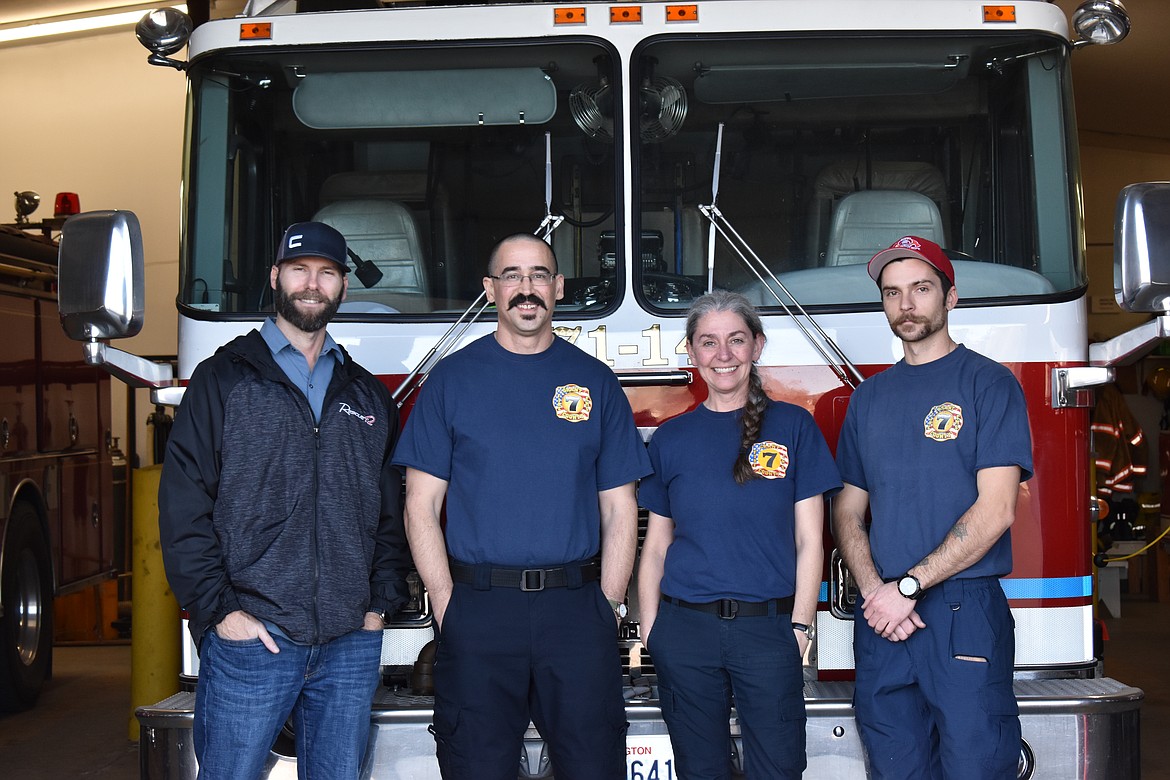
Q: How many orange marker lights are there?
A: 5